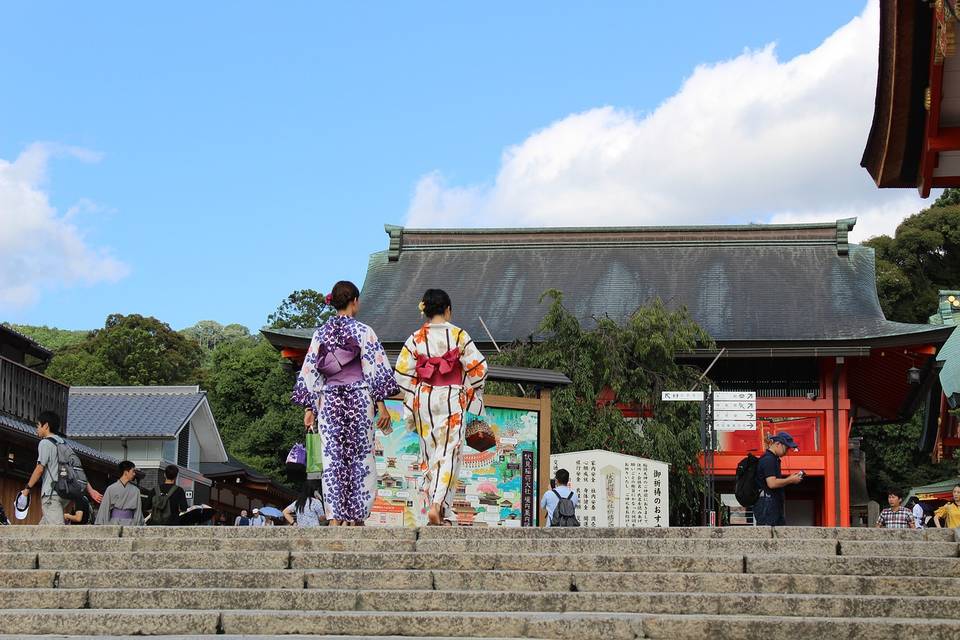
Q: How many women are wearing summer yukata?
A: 2